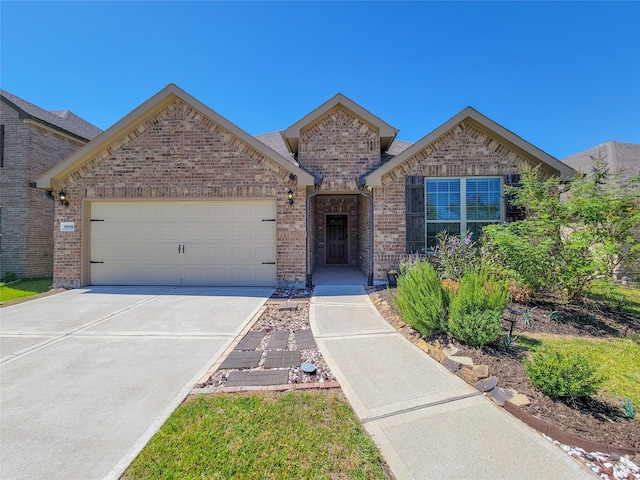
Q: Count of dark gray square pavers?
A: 6